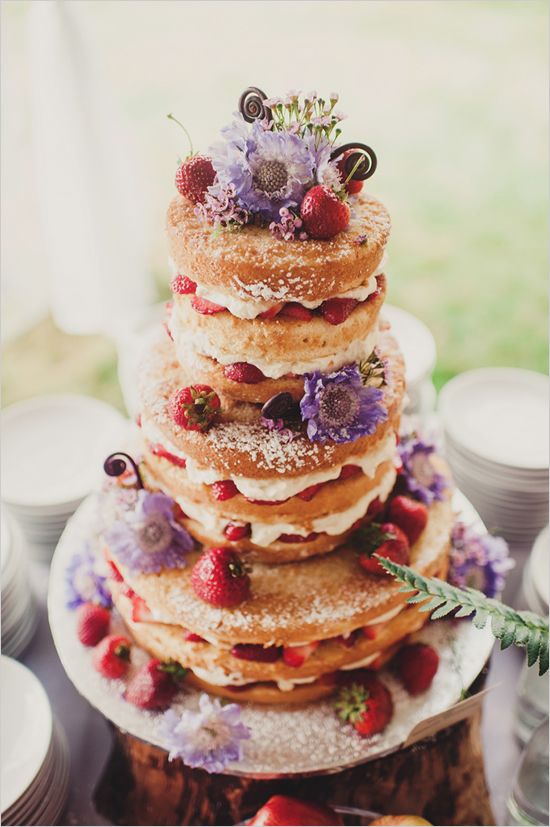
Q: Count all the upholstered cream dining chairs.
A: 0